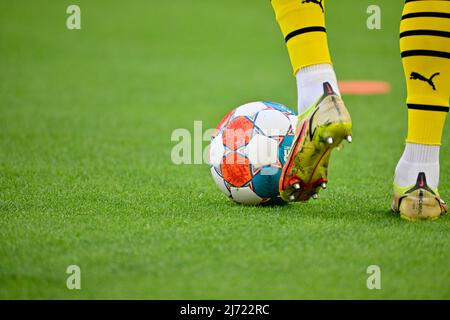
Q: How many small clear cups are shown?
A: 0